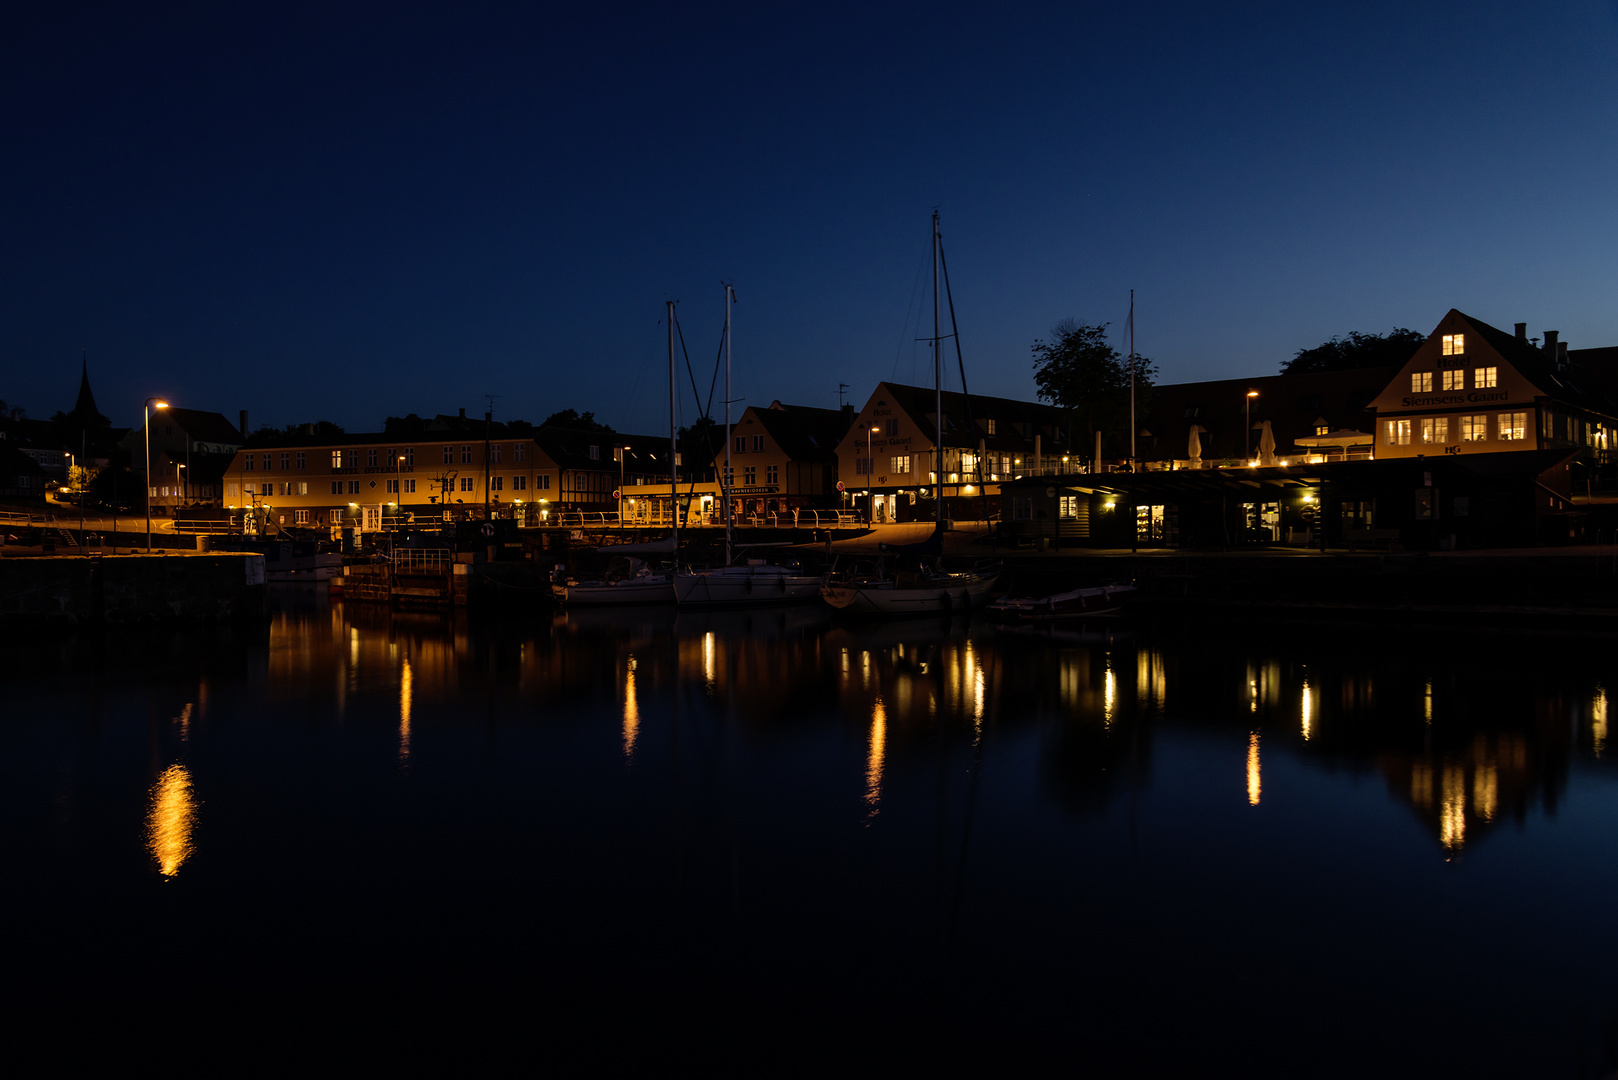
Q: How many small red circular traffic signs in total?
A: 2